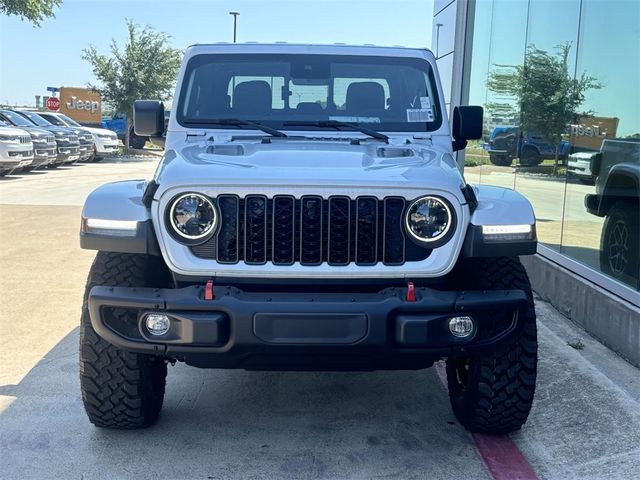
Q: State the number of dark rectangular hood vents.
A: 2